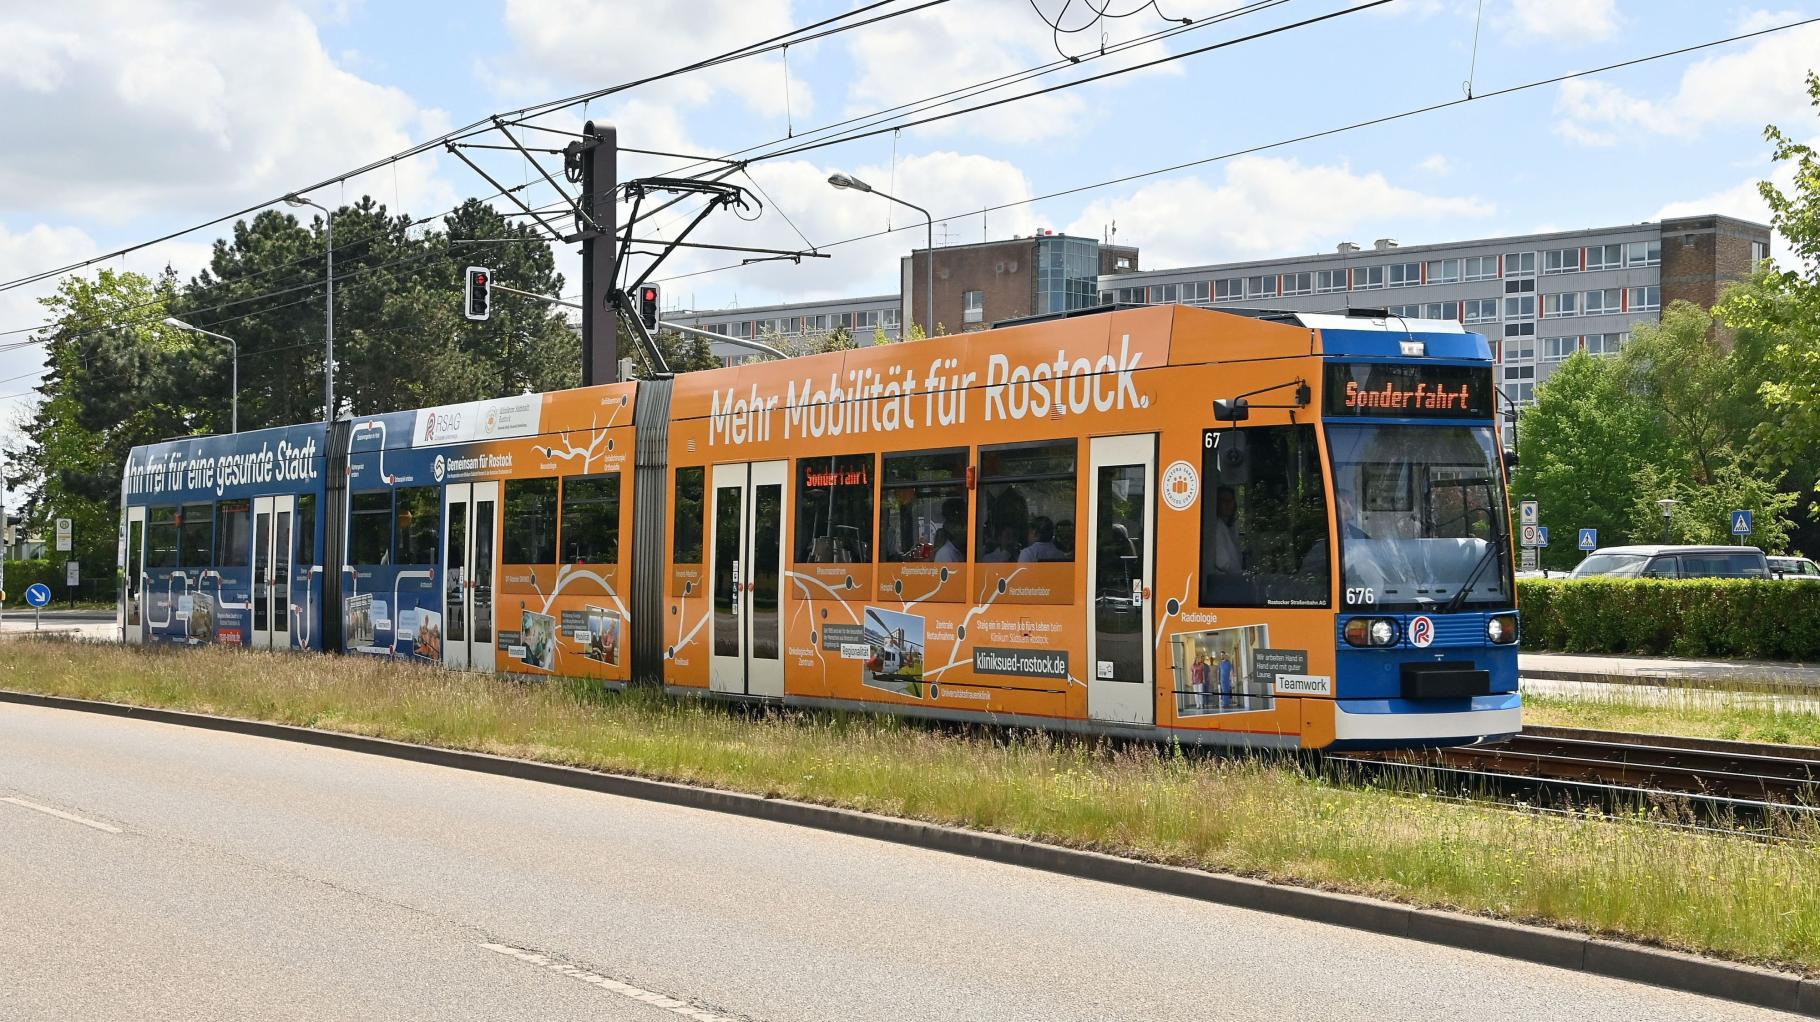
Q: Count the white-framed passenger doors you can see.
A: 5